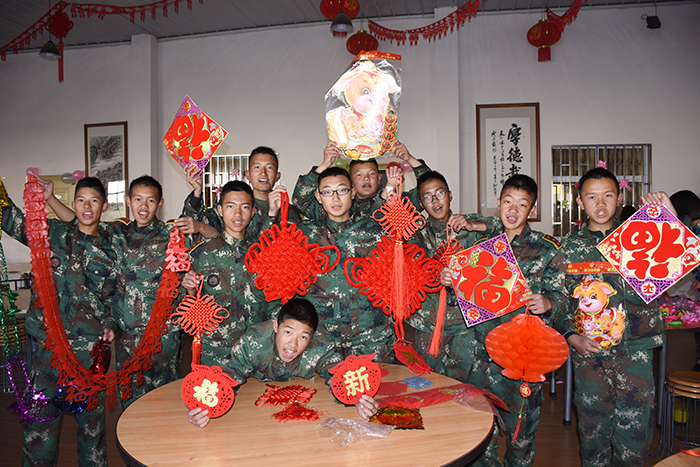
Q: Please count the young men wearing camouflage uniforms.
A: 10